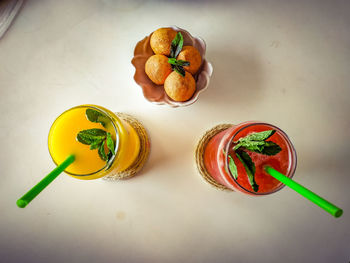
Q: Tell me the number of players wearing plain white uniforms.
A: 0